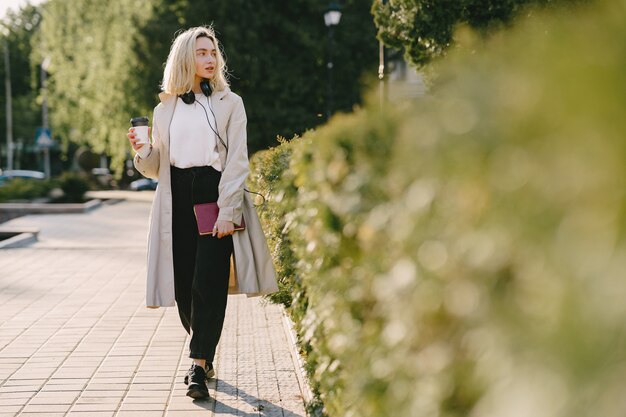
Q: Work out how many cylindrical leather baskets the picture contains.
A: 0